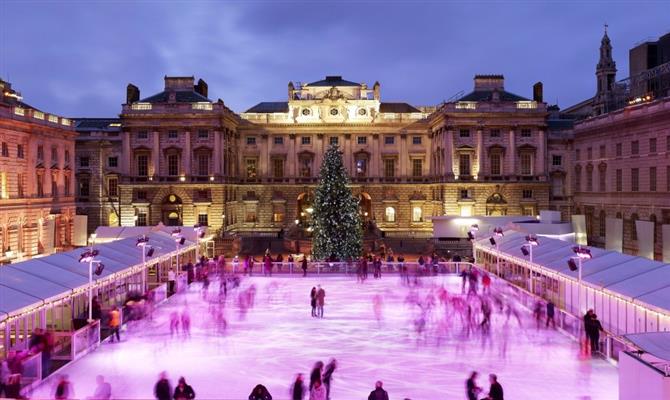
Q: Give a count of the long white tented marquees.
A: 2